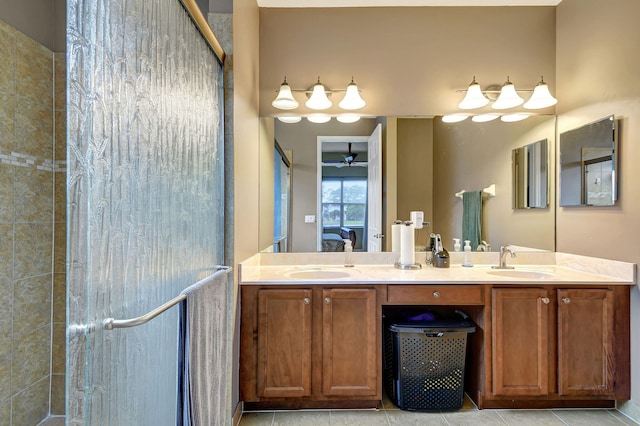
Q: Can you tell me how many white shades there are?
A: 6